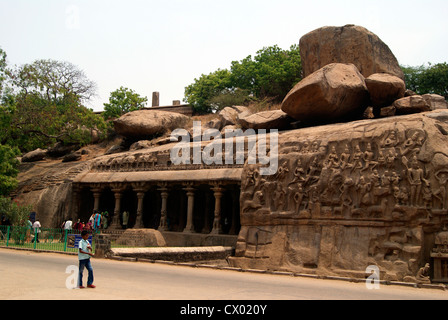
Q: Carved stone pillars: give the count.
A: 6